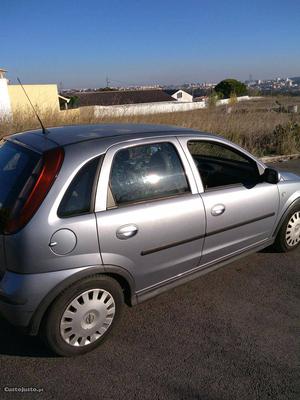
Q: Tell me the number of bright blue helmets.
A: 0